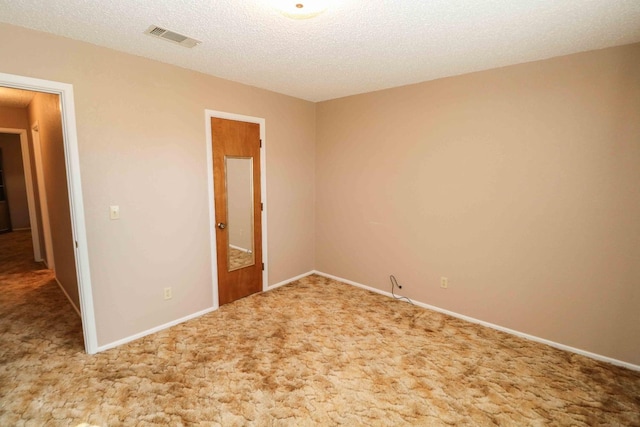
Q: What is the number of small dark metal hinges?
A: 3